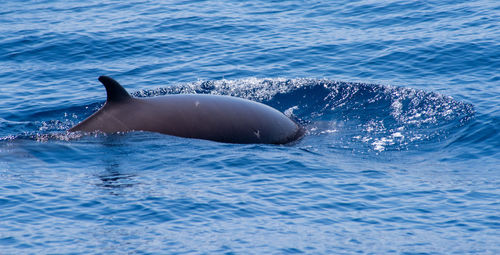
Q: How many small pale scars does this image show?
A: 2